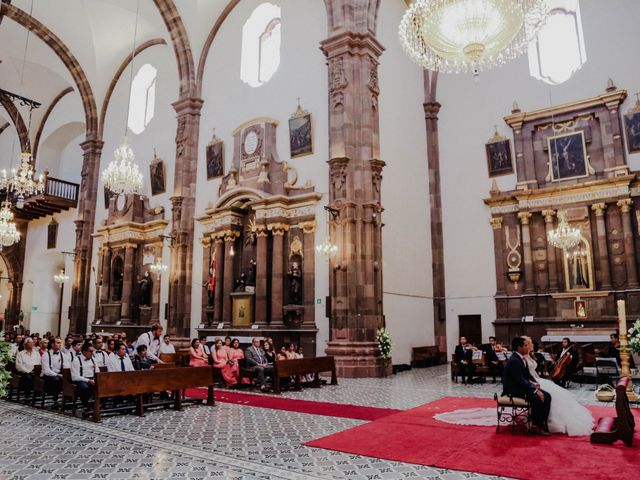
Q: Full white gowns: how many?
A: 1